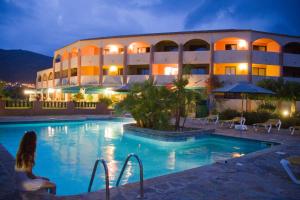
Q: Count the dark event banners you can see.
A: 0